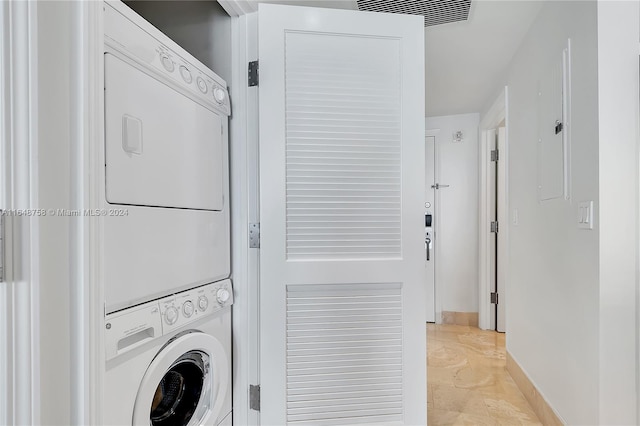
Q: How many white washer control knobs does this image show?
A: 4